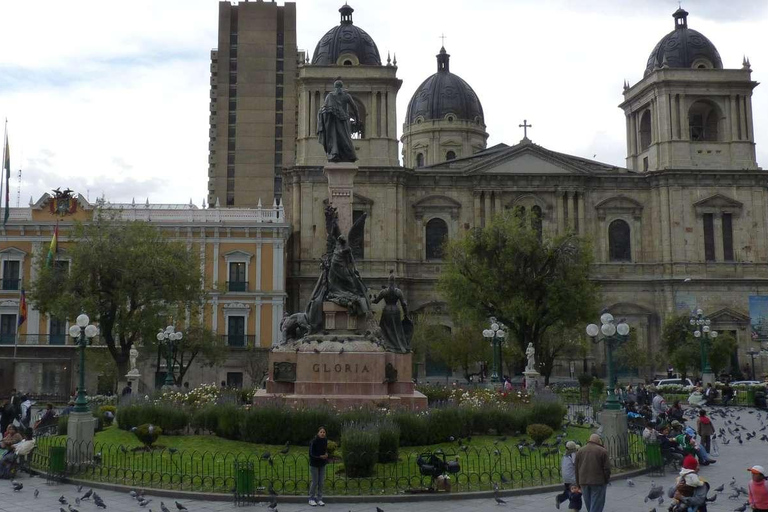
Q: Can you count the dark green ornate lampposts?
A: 5